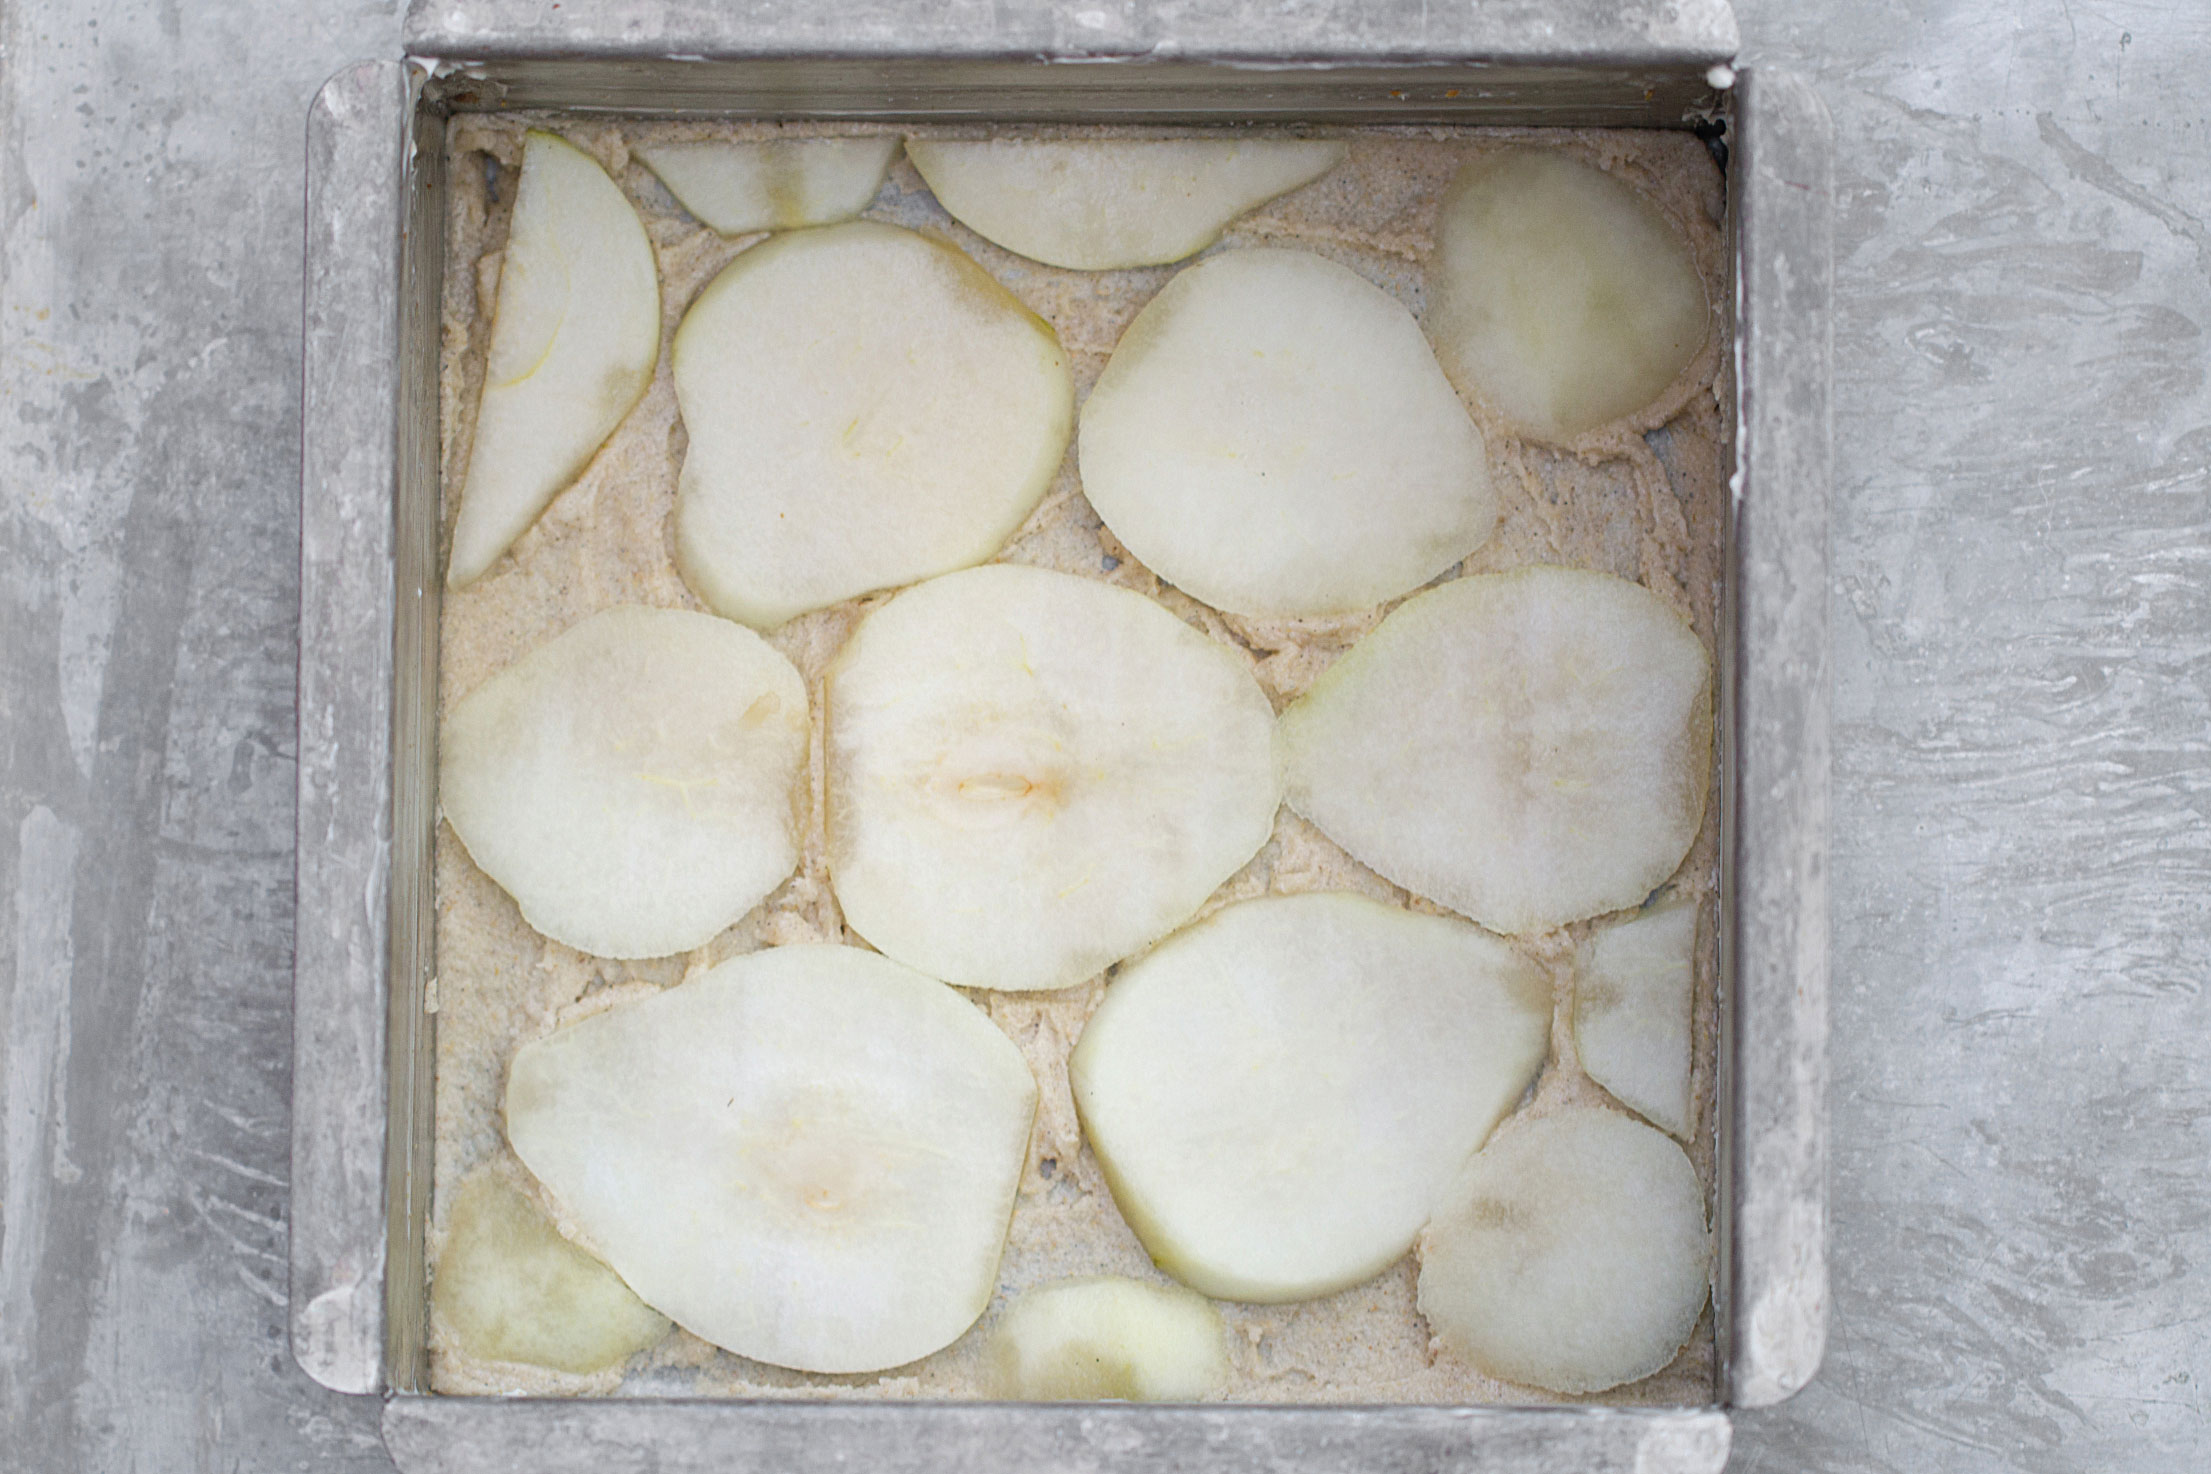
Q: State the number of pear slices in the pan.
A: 15